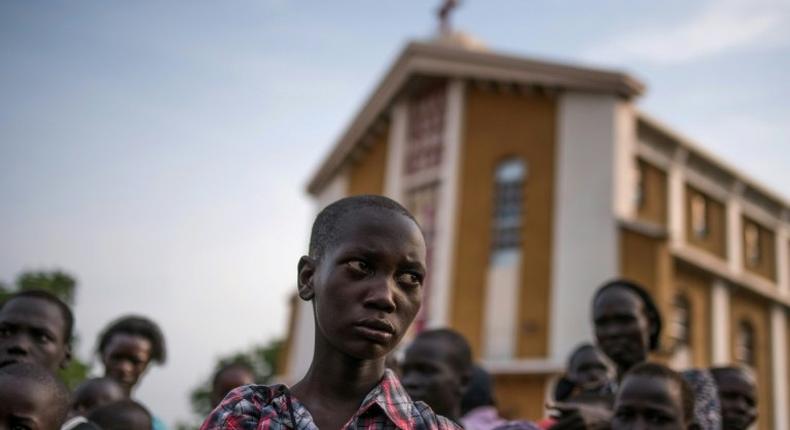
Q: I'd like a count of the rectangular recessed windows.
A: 3